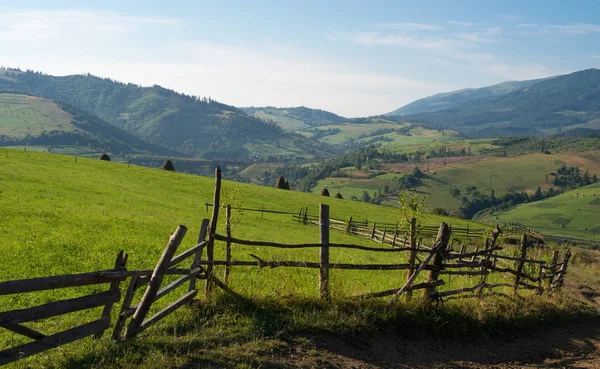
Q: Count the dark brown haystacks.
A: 6